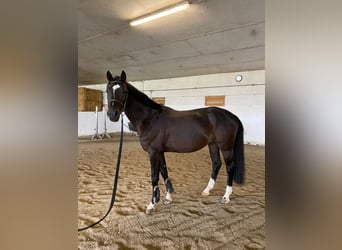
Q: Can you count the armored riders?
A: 0